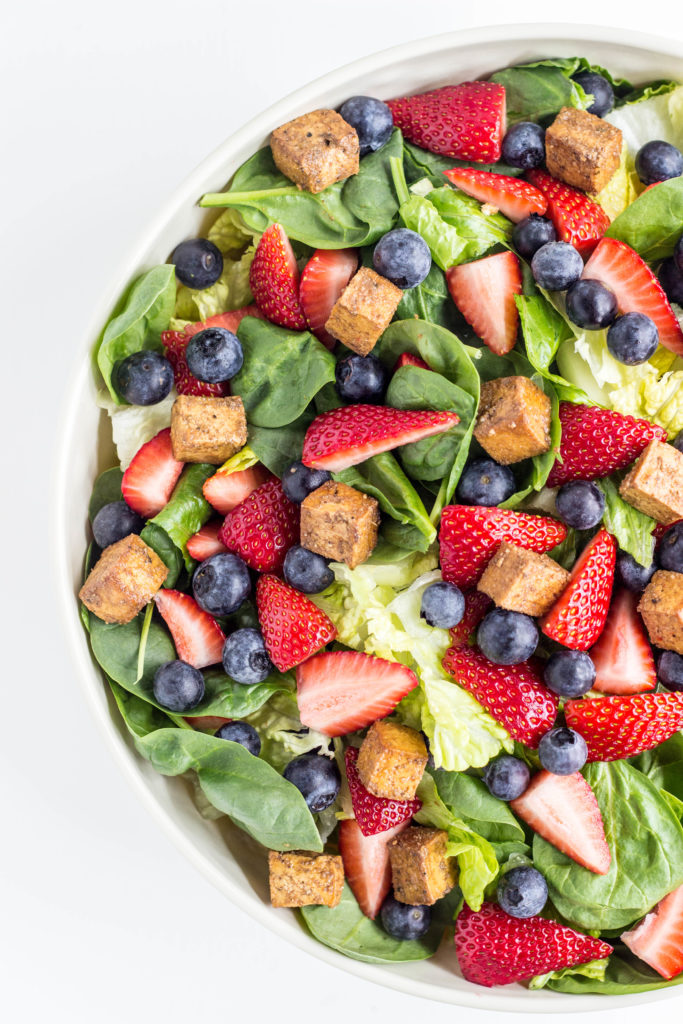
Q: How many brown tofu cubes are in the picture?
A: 13